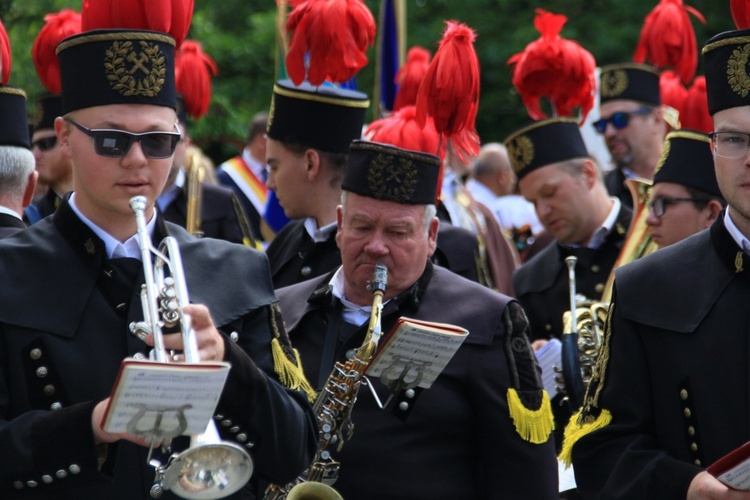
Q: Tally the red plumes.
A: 13